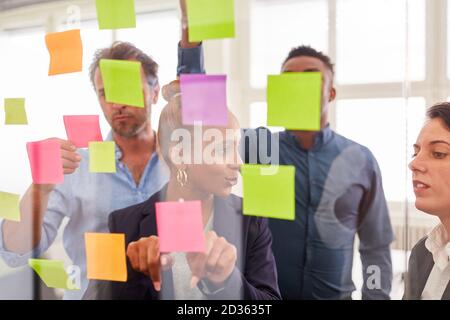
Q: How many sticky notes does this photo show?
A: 15